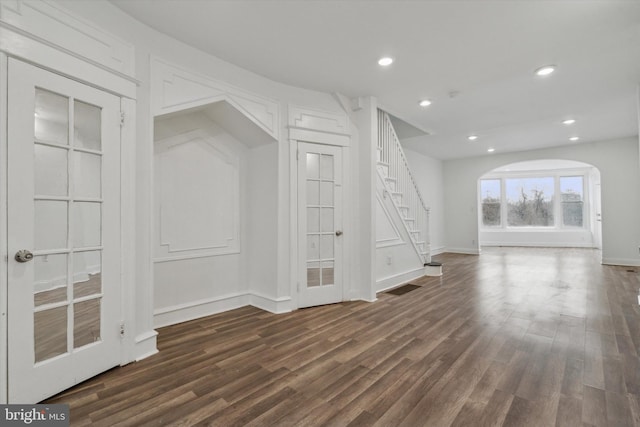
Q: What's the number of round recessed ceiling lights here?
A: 7